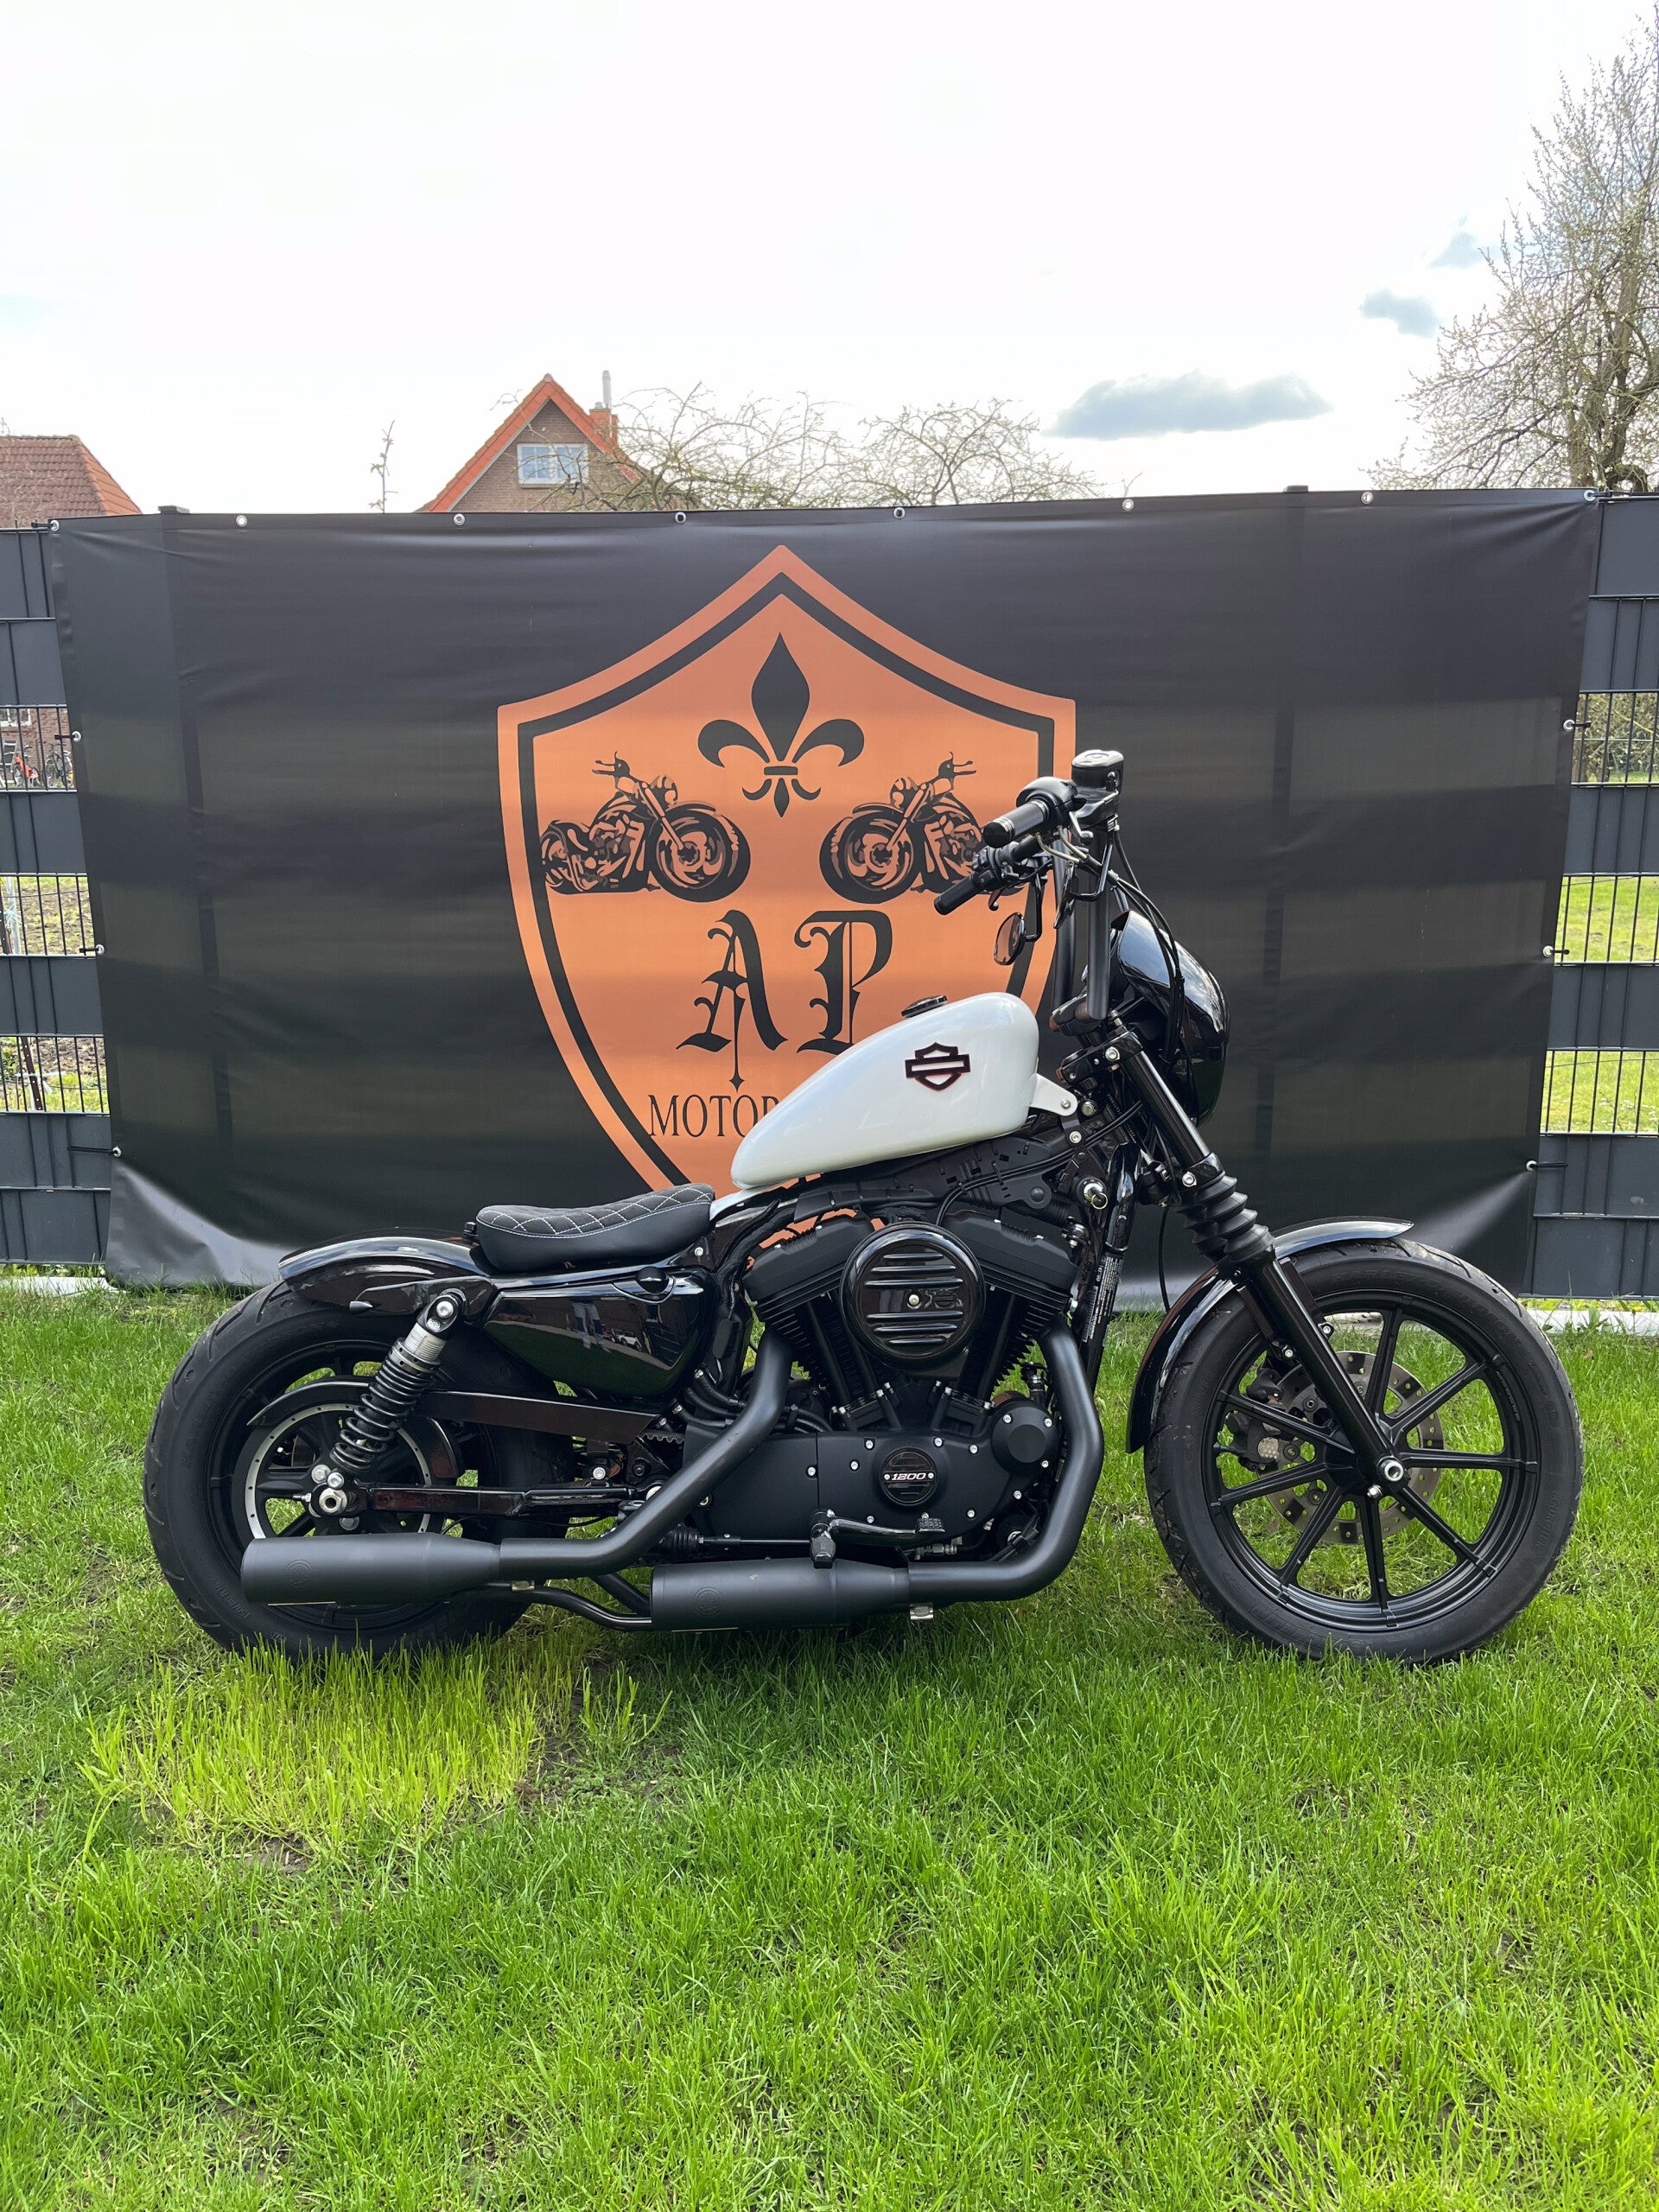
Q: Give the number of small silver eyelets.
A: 14